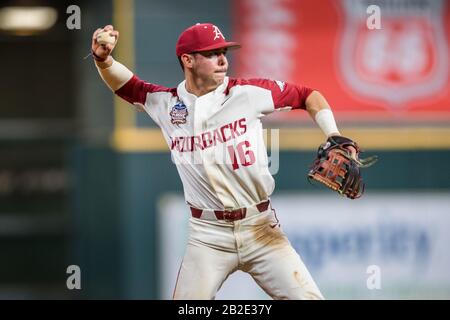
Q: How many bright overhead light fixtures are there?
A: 1